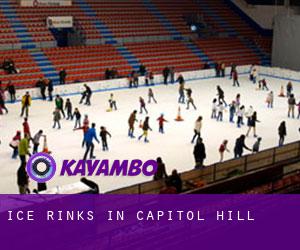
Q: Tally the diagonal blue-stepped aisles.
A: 4